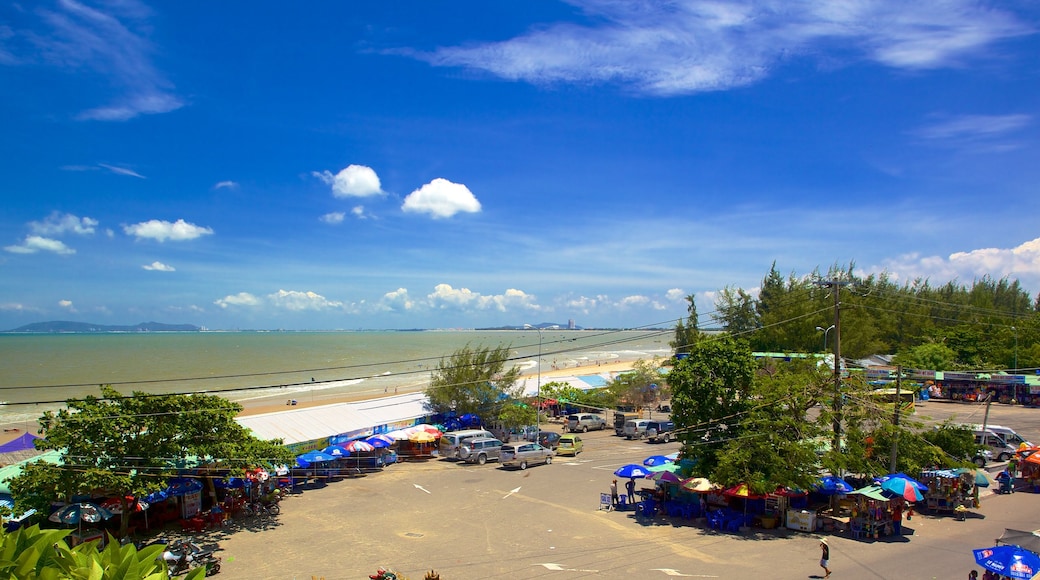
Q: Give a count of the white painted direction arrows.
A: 4